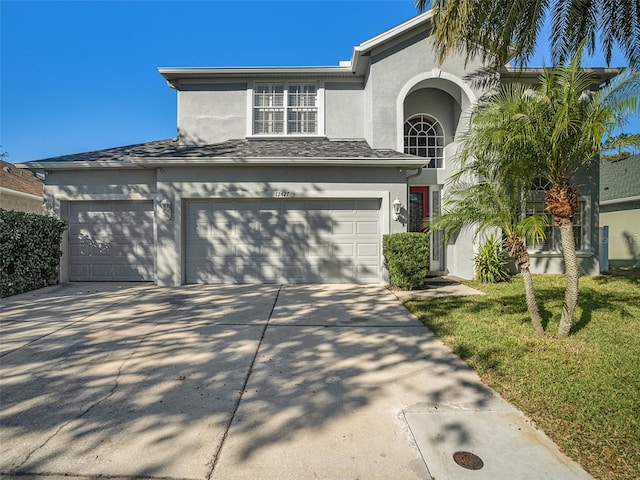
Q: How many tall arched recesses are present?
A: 1